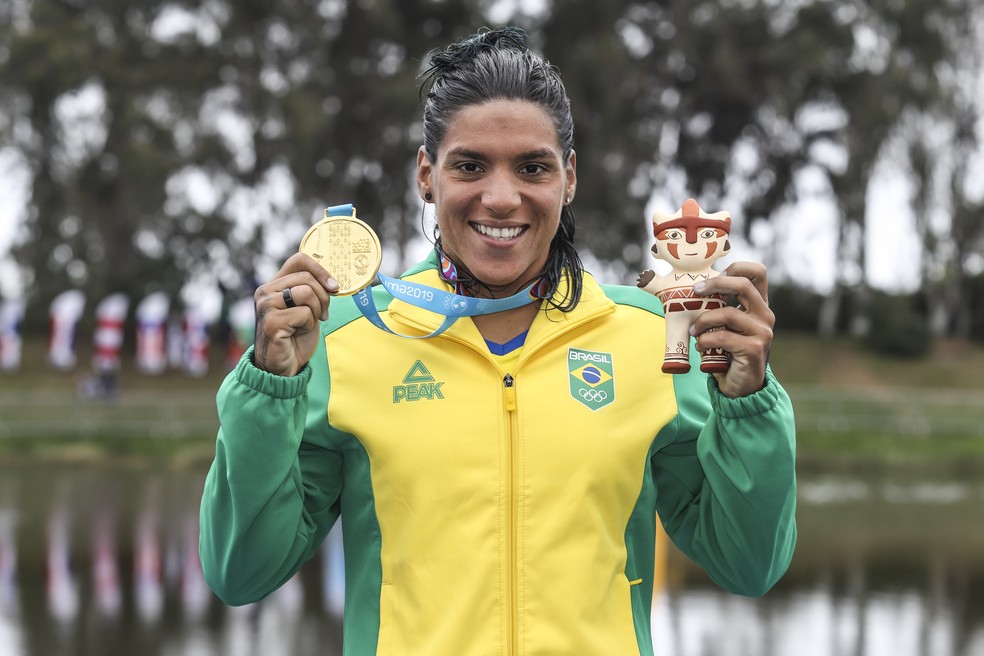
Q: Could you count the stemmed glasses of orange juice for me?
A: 0